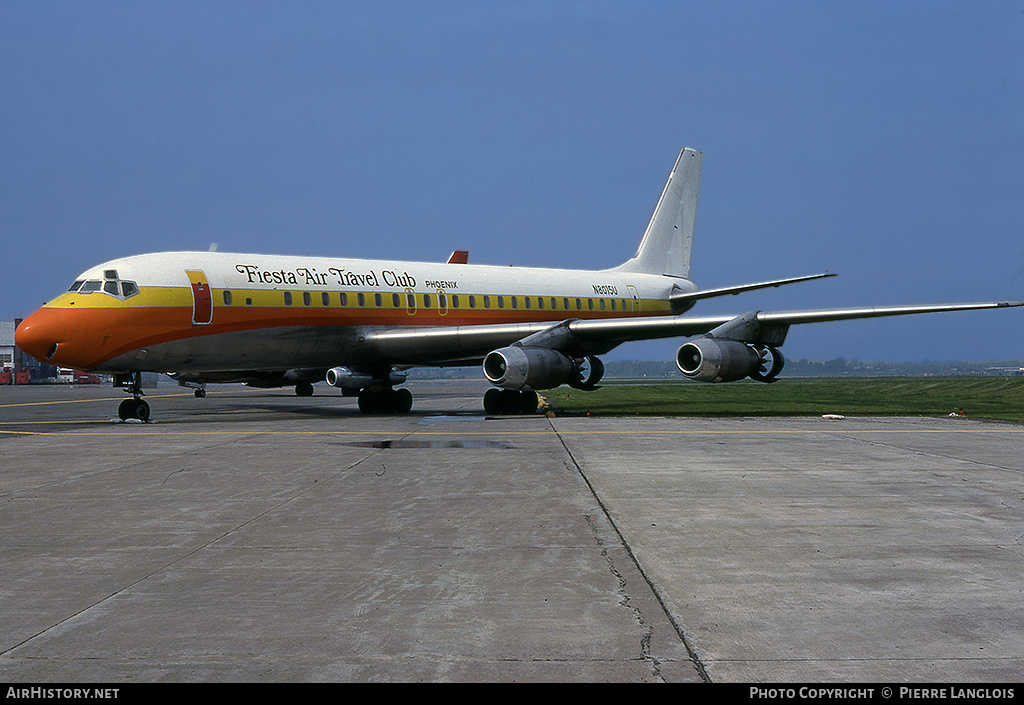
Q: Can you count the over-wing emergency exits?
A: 2